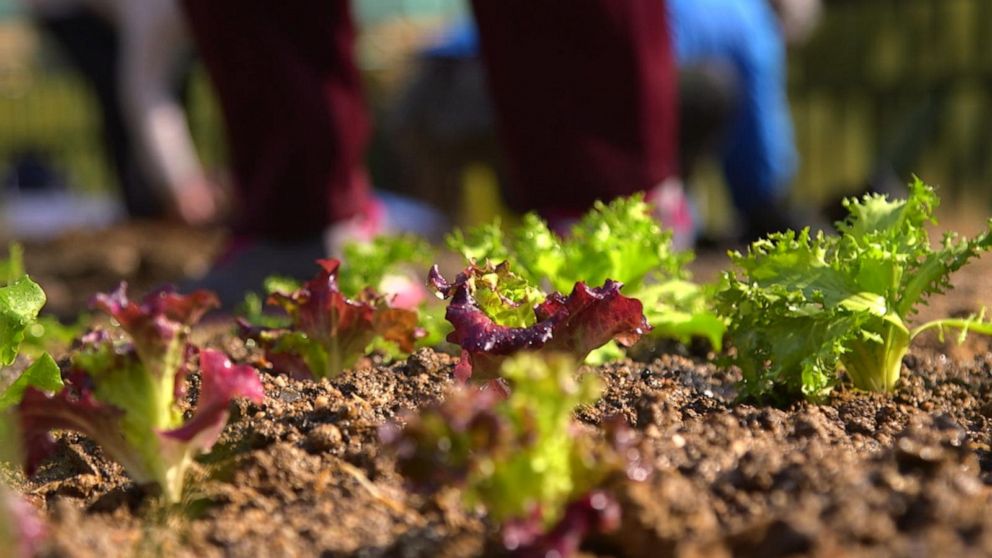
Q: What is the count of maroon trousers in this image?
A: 1